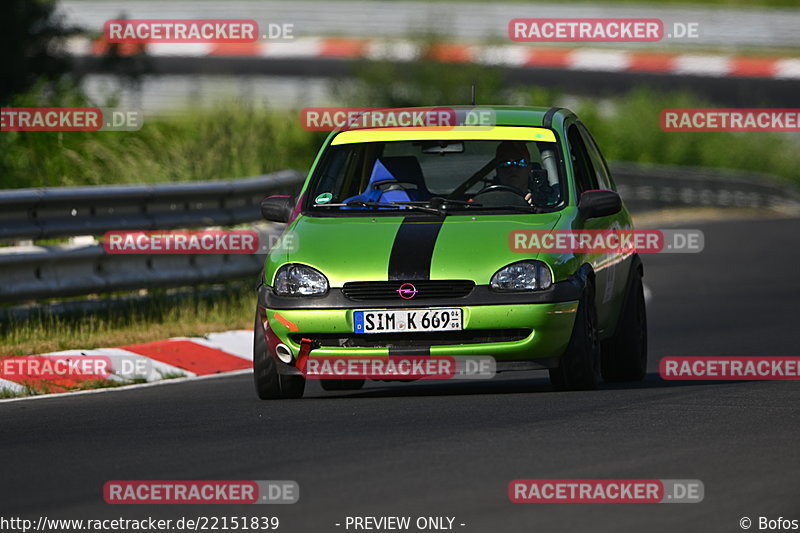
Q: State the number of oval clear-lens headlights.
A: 2